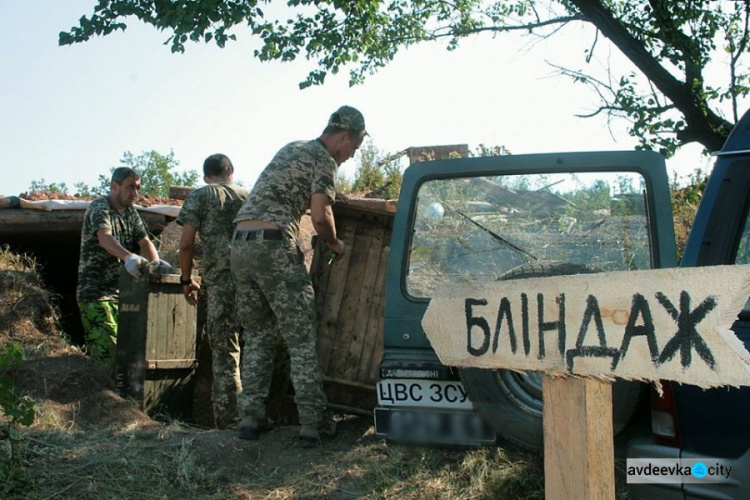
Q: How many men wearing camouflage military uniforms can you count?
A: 3